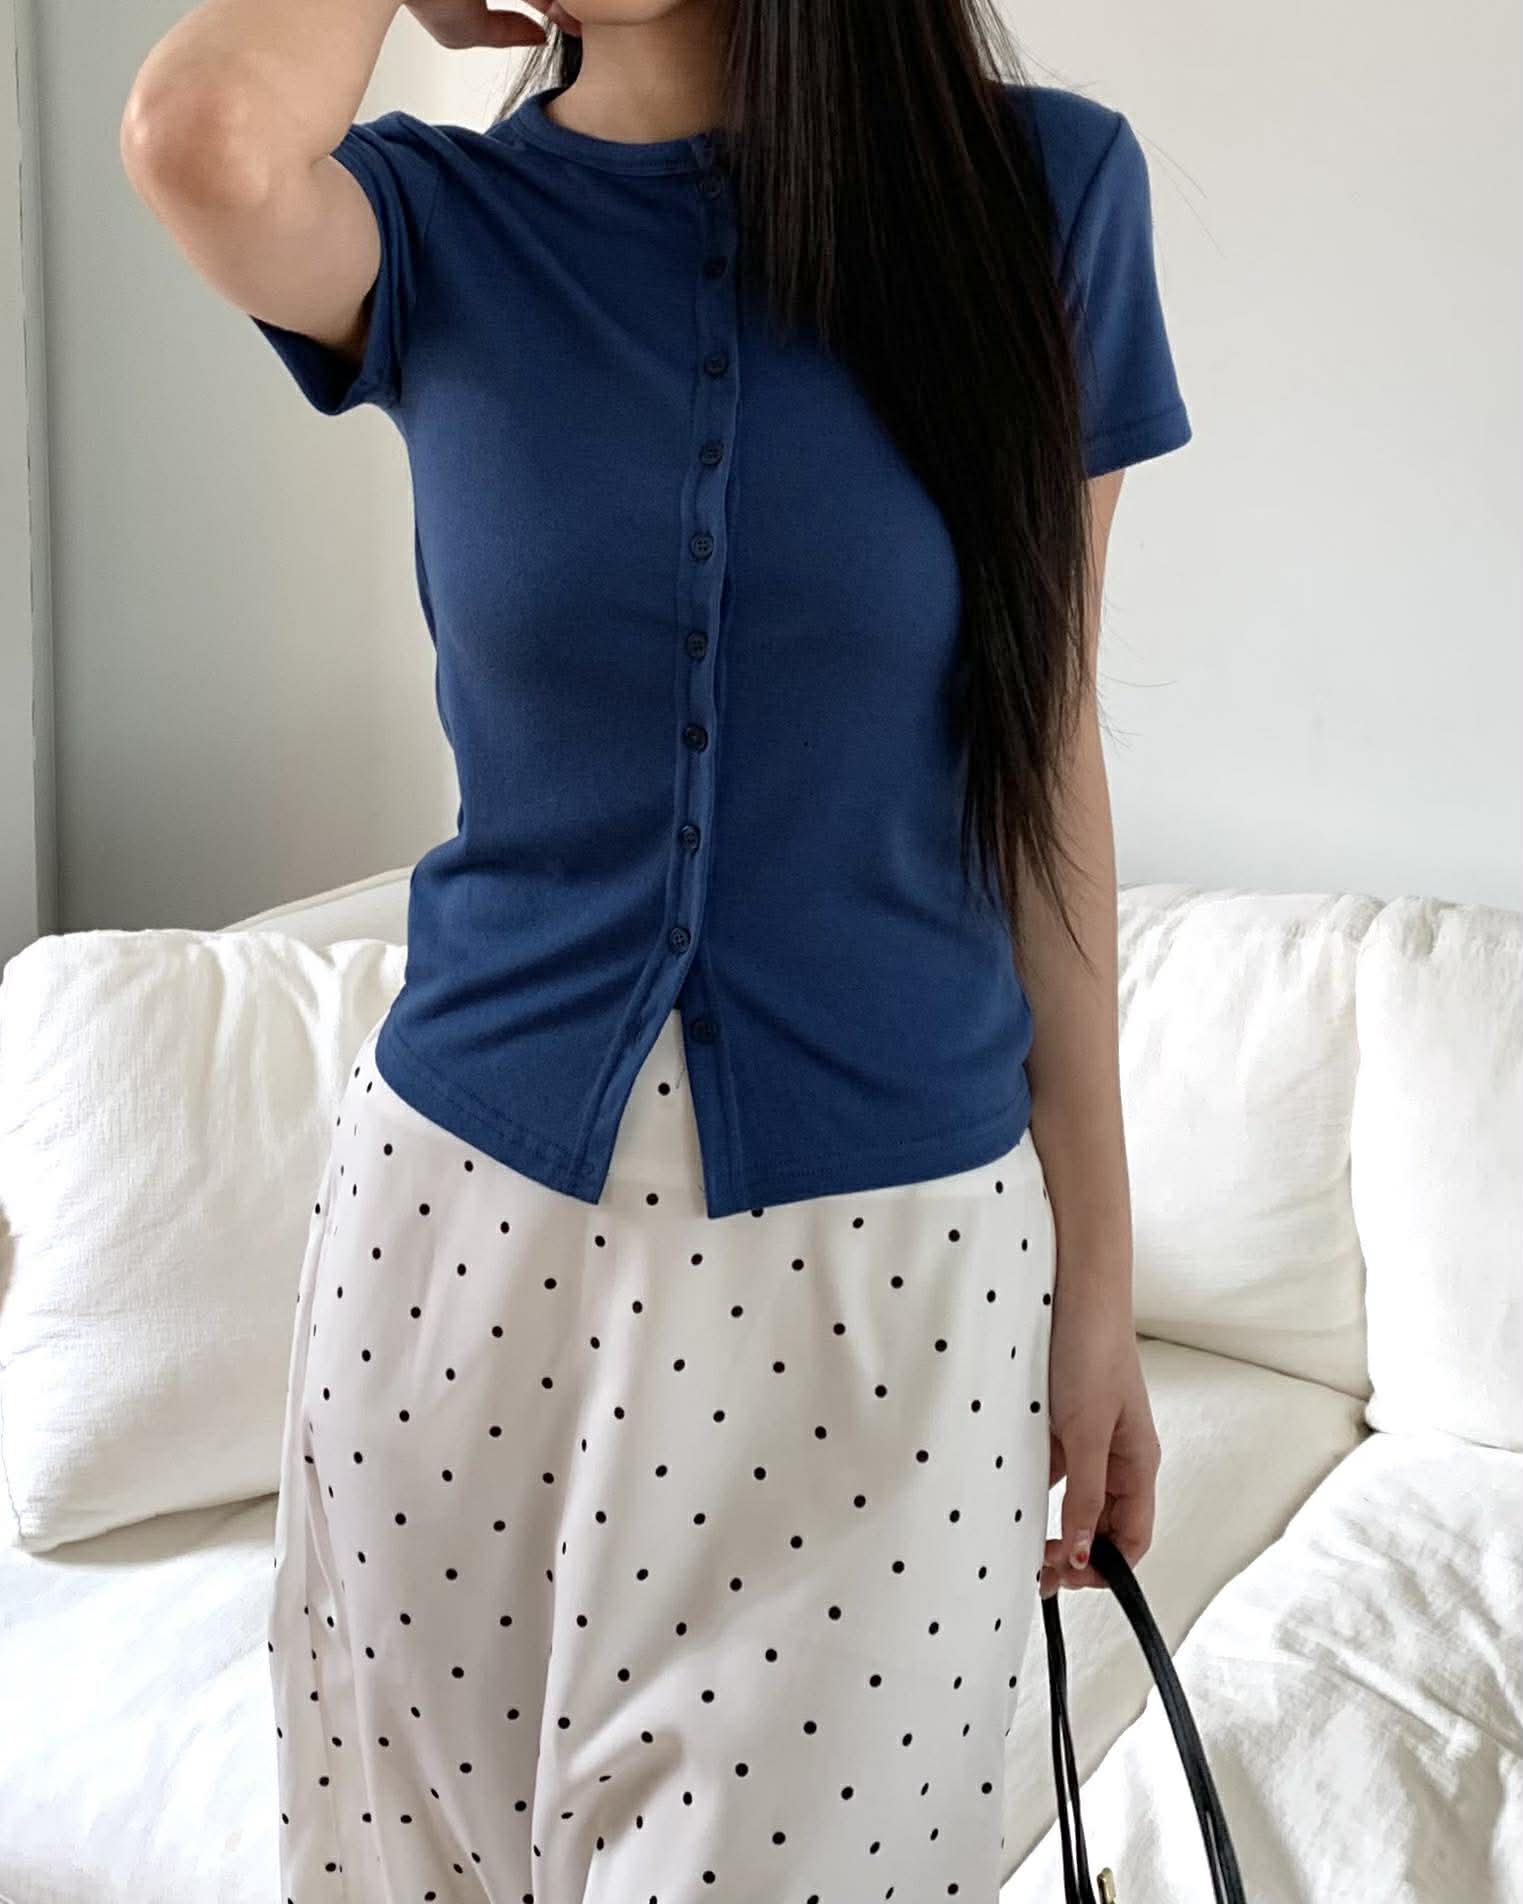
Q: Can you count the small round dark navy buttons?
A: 10